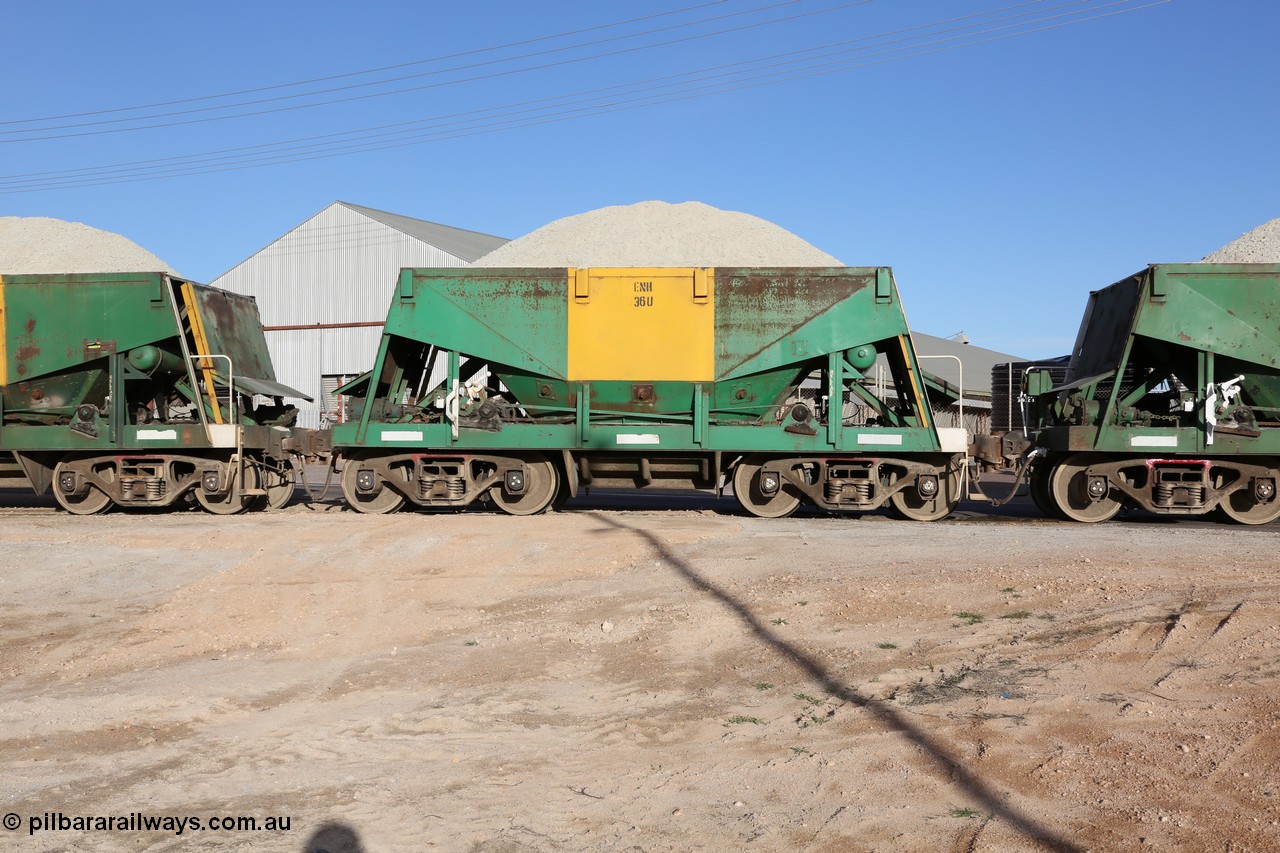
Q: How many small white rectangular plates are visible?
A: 5